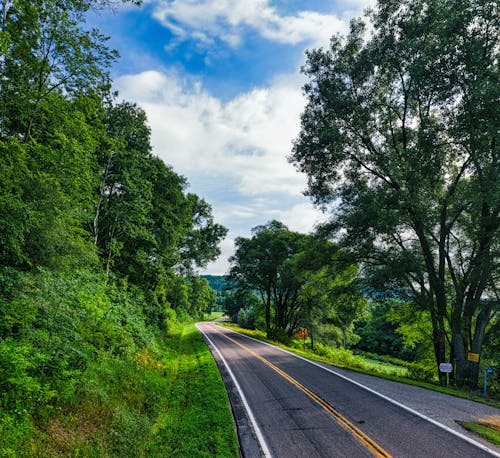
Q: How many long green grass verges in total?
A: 2